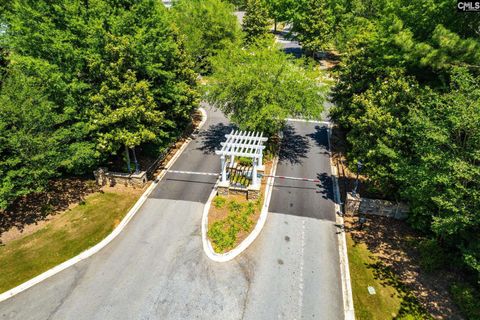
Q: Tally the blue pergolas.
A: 0